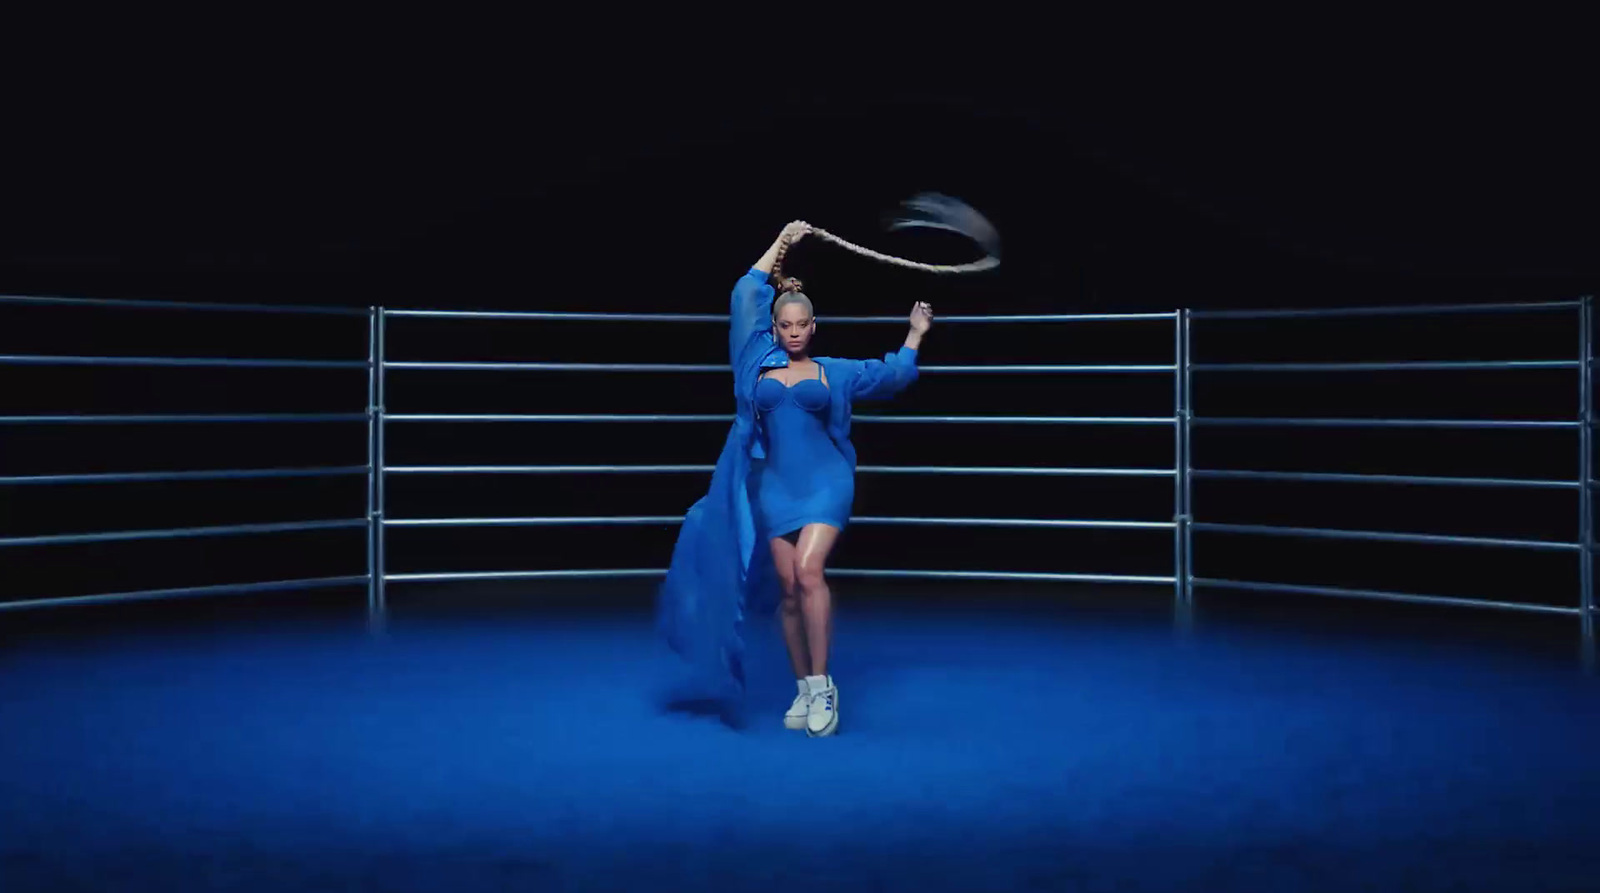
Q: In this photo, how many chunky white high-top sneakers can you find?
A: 2